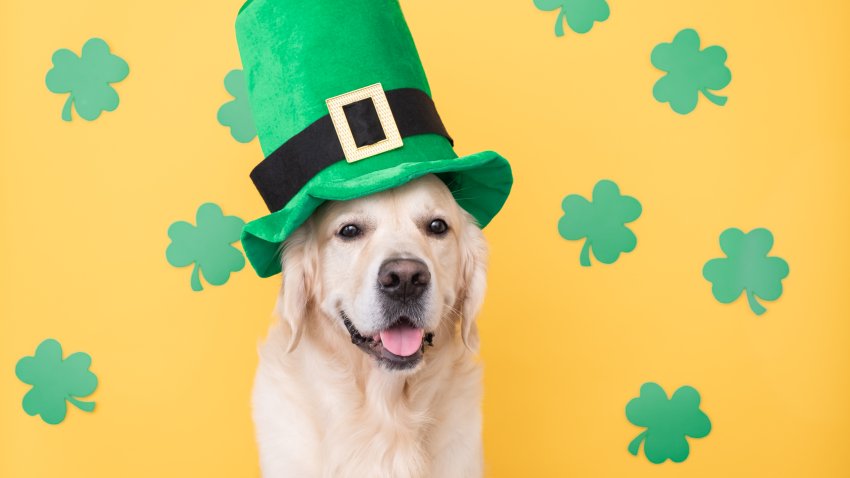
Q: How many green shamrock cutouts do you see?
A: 9